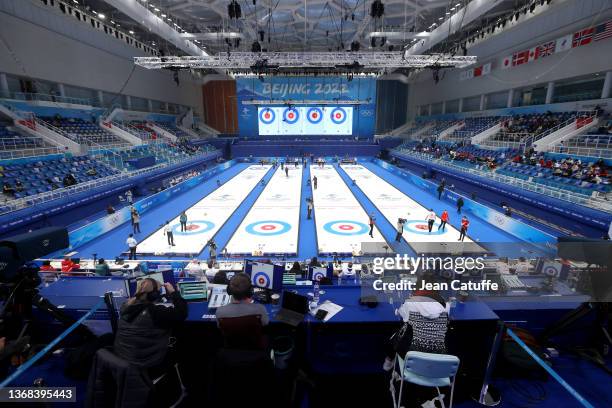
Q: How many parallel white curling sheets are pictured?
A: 4